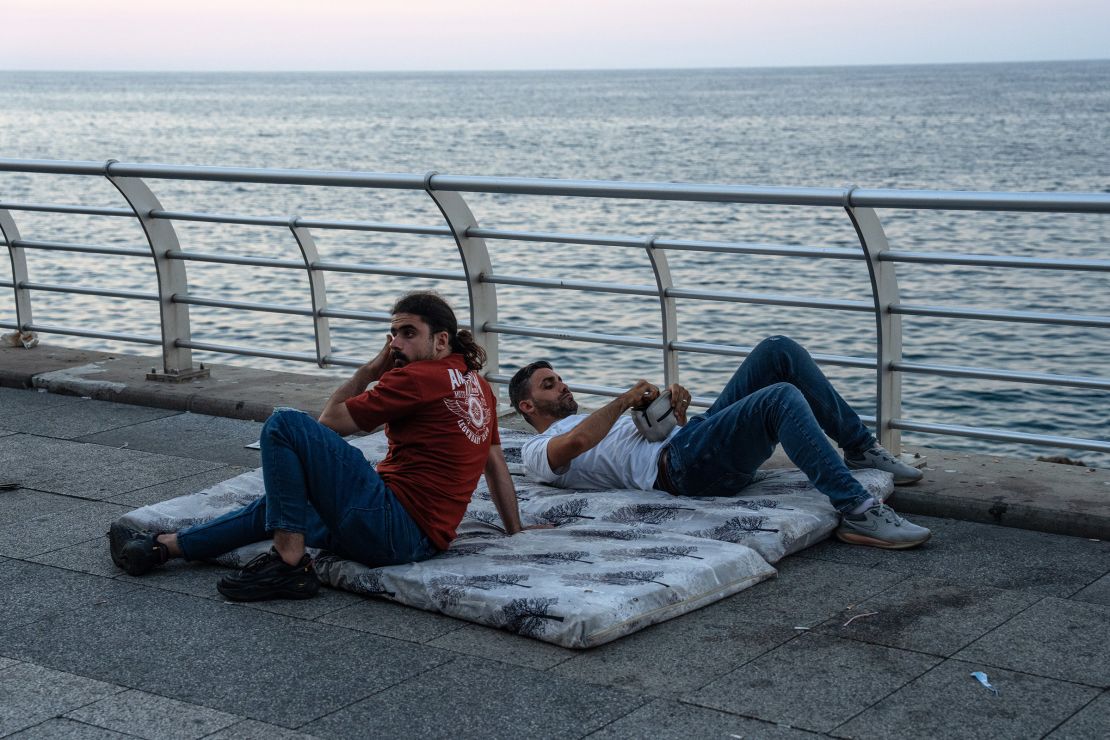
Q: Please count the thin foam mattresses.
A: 2